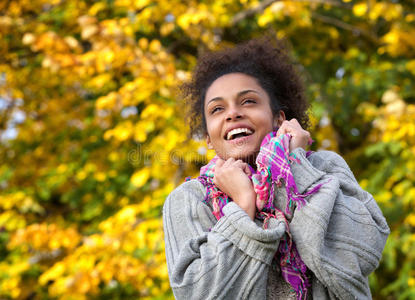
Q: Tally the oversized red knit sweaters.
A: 0